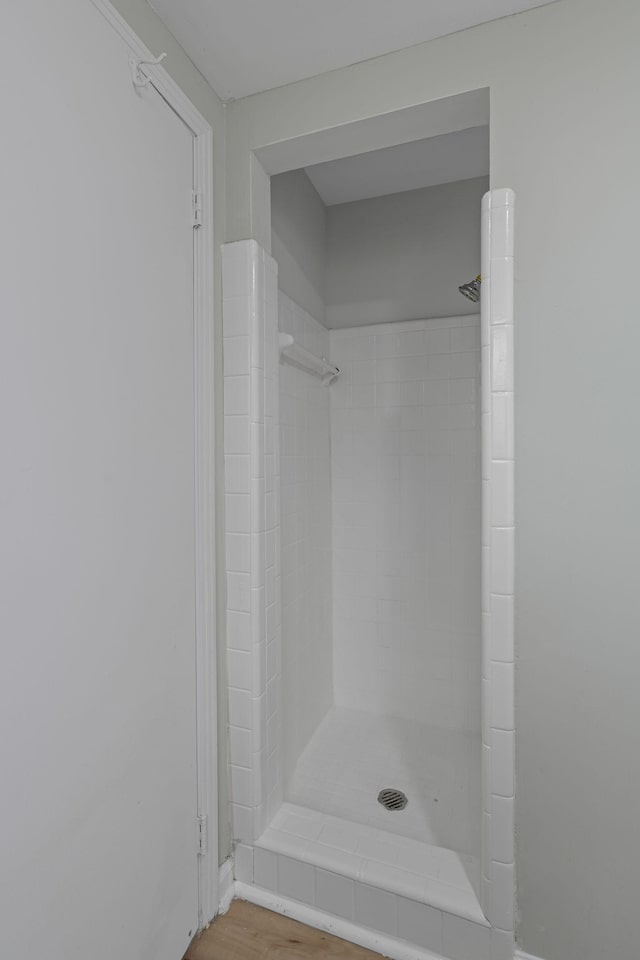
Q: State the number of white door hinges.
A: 2